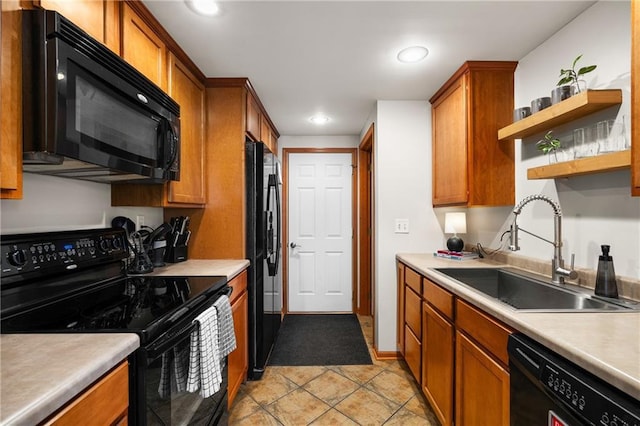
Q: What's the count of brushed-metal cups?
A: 3